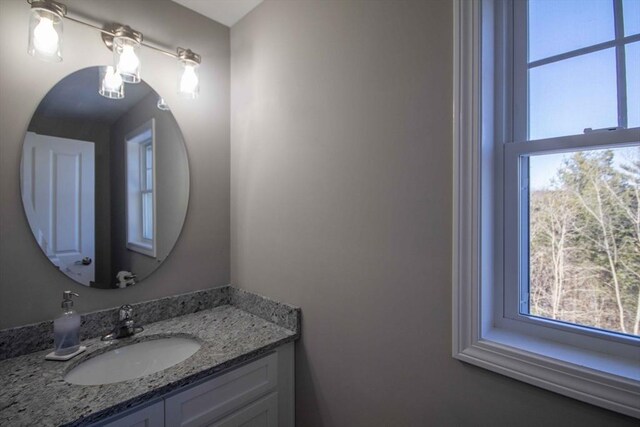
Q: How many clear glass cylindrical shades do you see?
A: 3